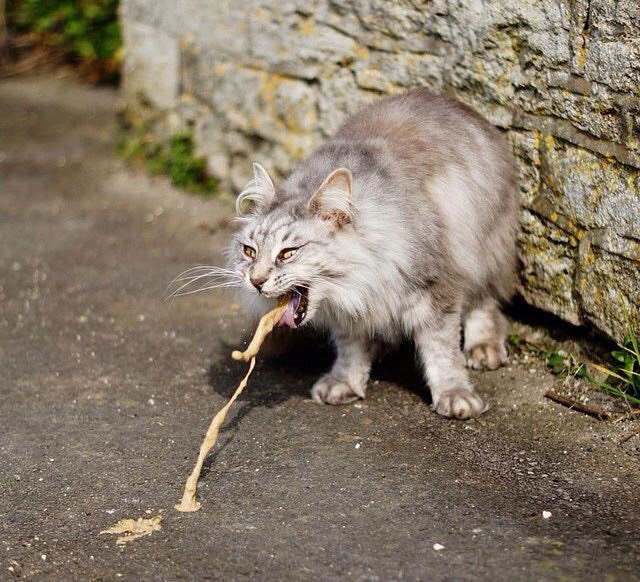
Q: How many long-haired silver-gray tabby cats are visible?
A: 1